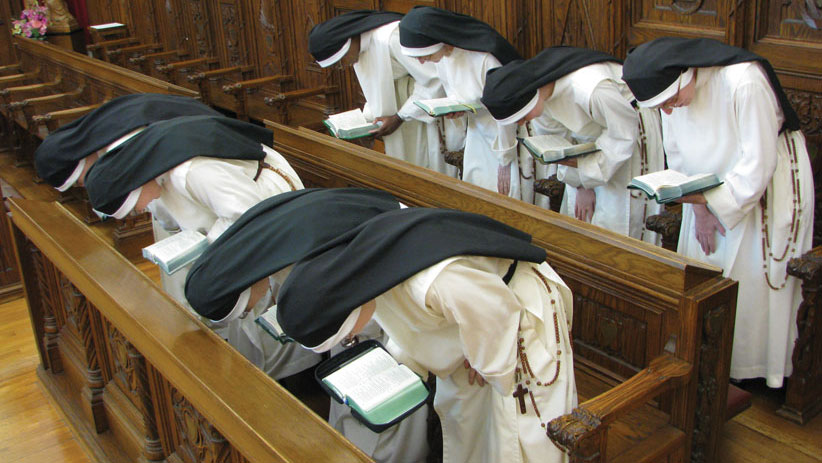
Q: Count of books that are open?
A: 7